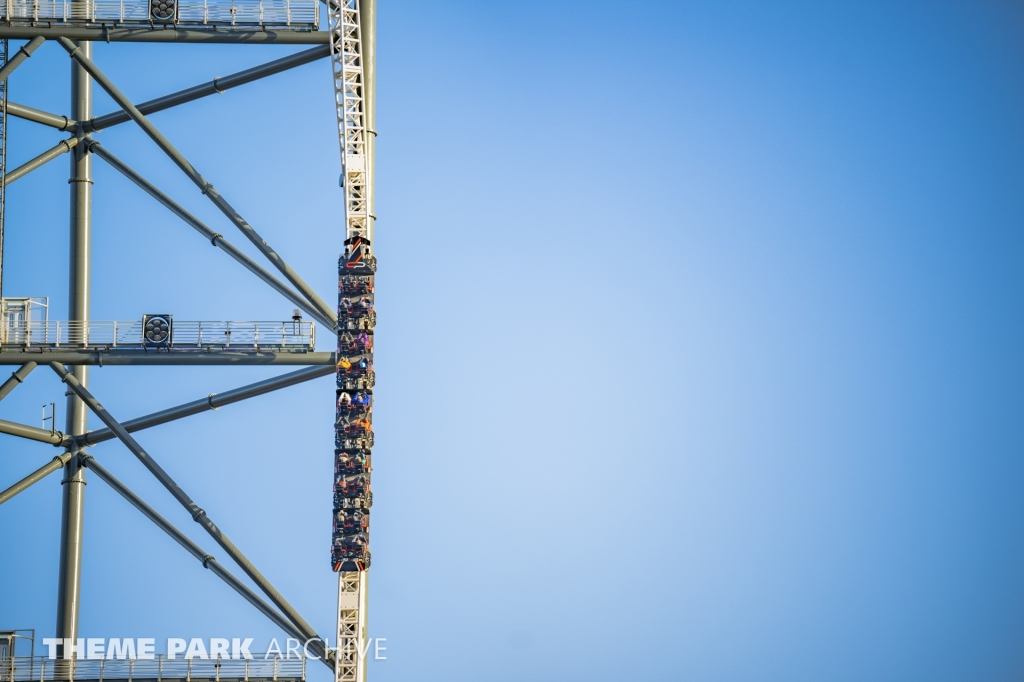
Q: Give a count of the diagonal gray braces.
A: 12